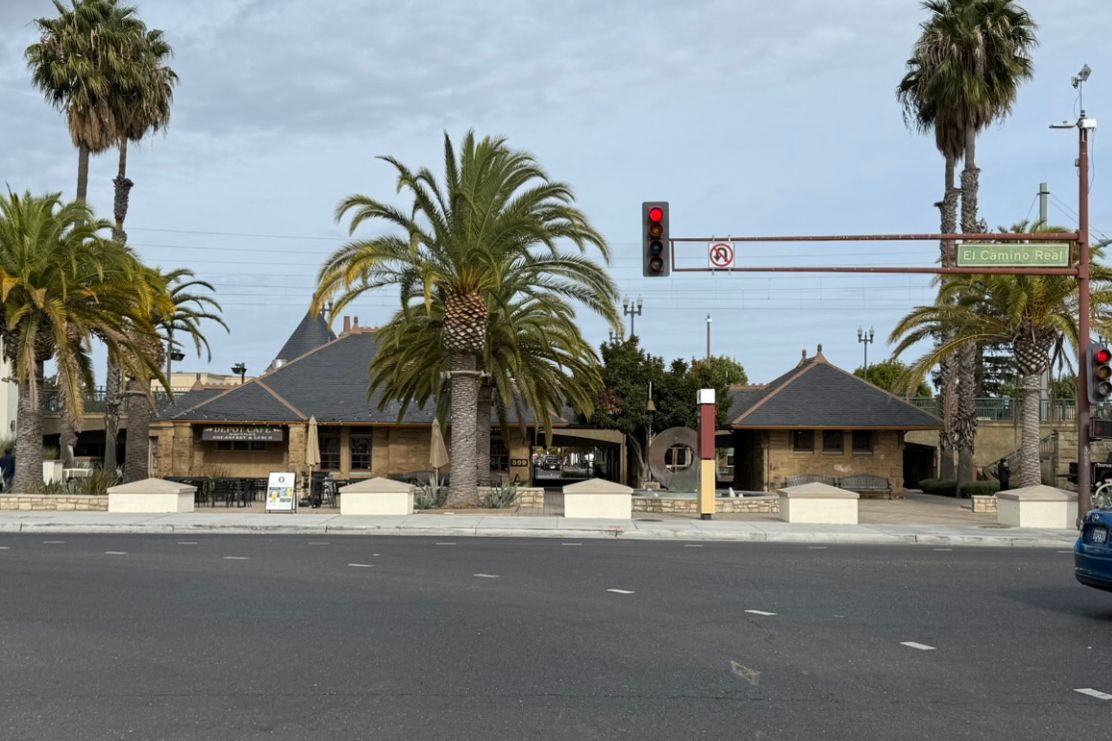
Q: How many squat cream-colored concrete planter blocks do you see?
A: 5